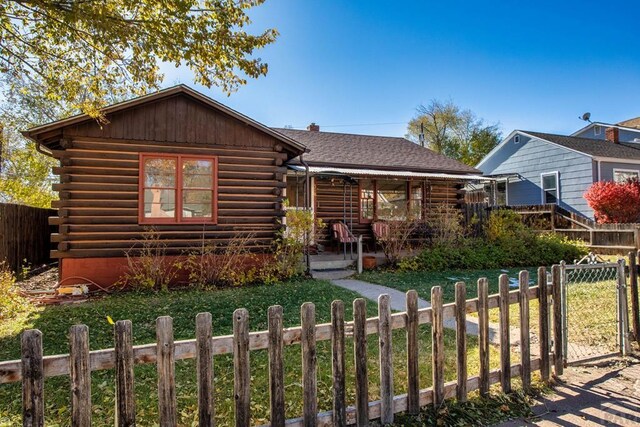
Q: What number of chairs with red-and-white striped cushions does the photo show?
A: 2